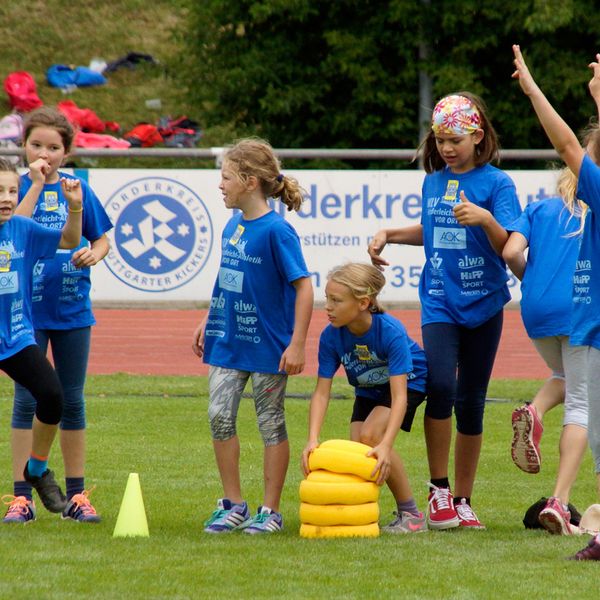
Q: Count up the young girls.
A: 7